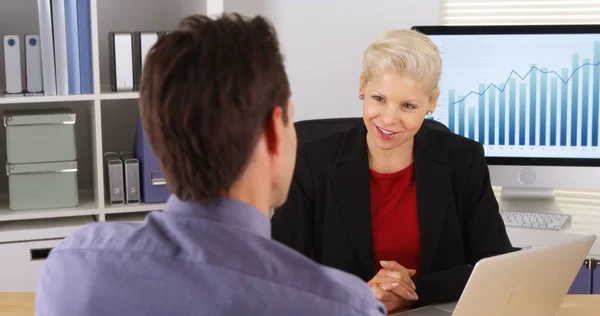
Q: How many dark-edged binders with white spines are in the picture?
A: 2